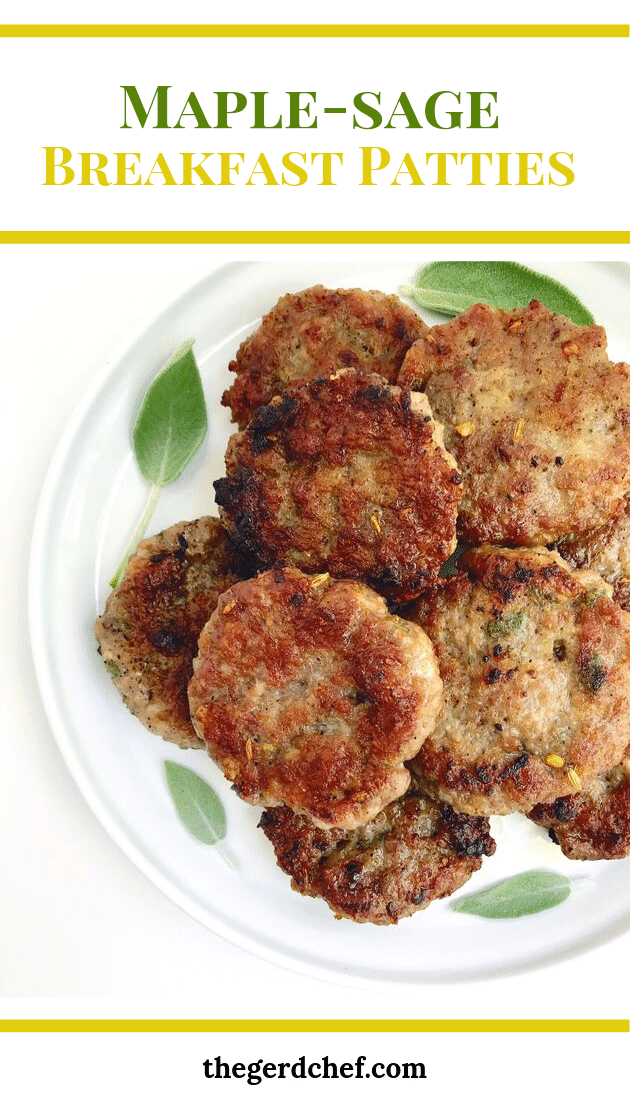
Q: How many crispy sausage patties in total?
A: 9